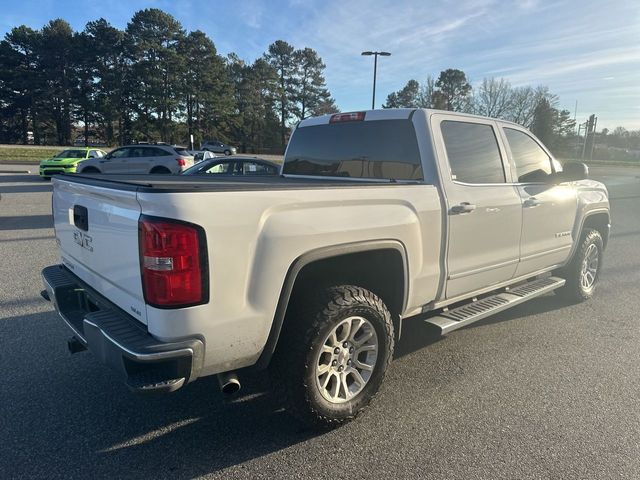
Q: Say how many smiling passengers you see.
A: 0